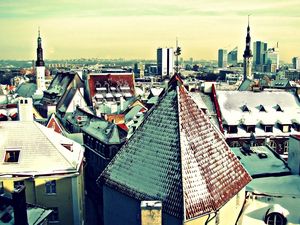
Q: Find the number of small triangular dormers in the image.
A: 3